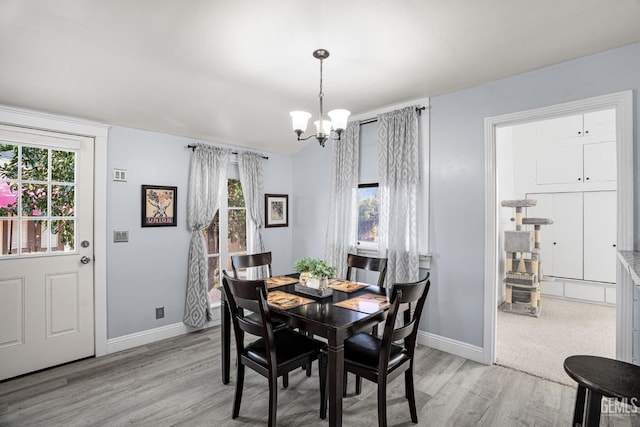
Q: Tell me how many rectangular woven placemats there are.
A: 4